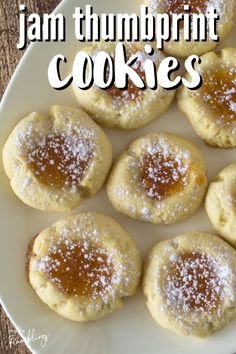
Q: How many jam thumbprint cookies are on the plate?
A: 8